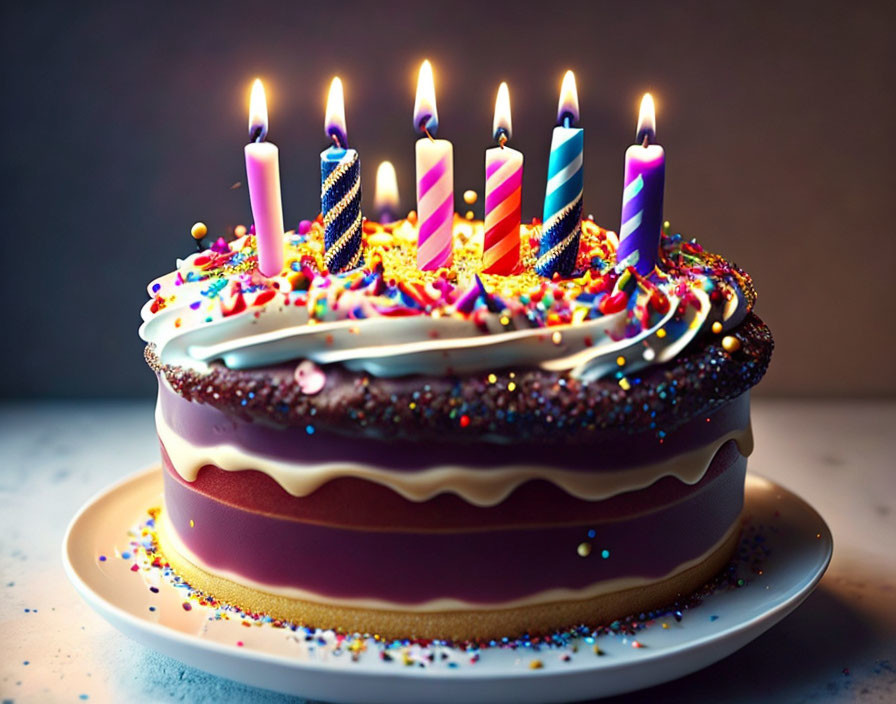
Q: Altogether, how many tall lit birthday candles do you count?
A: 6